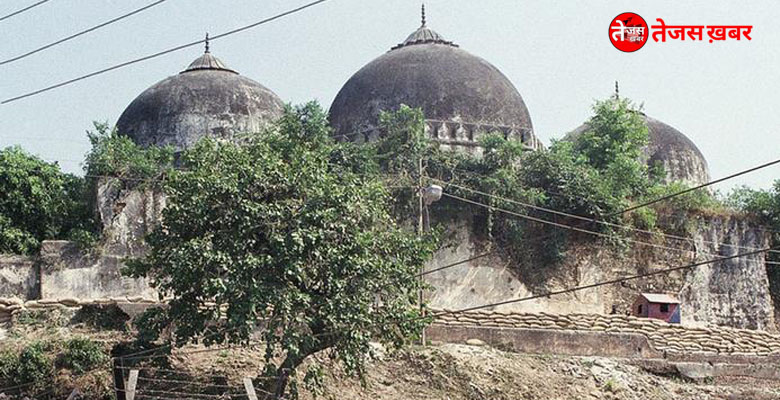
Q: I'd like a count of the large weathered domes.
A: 3